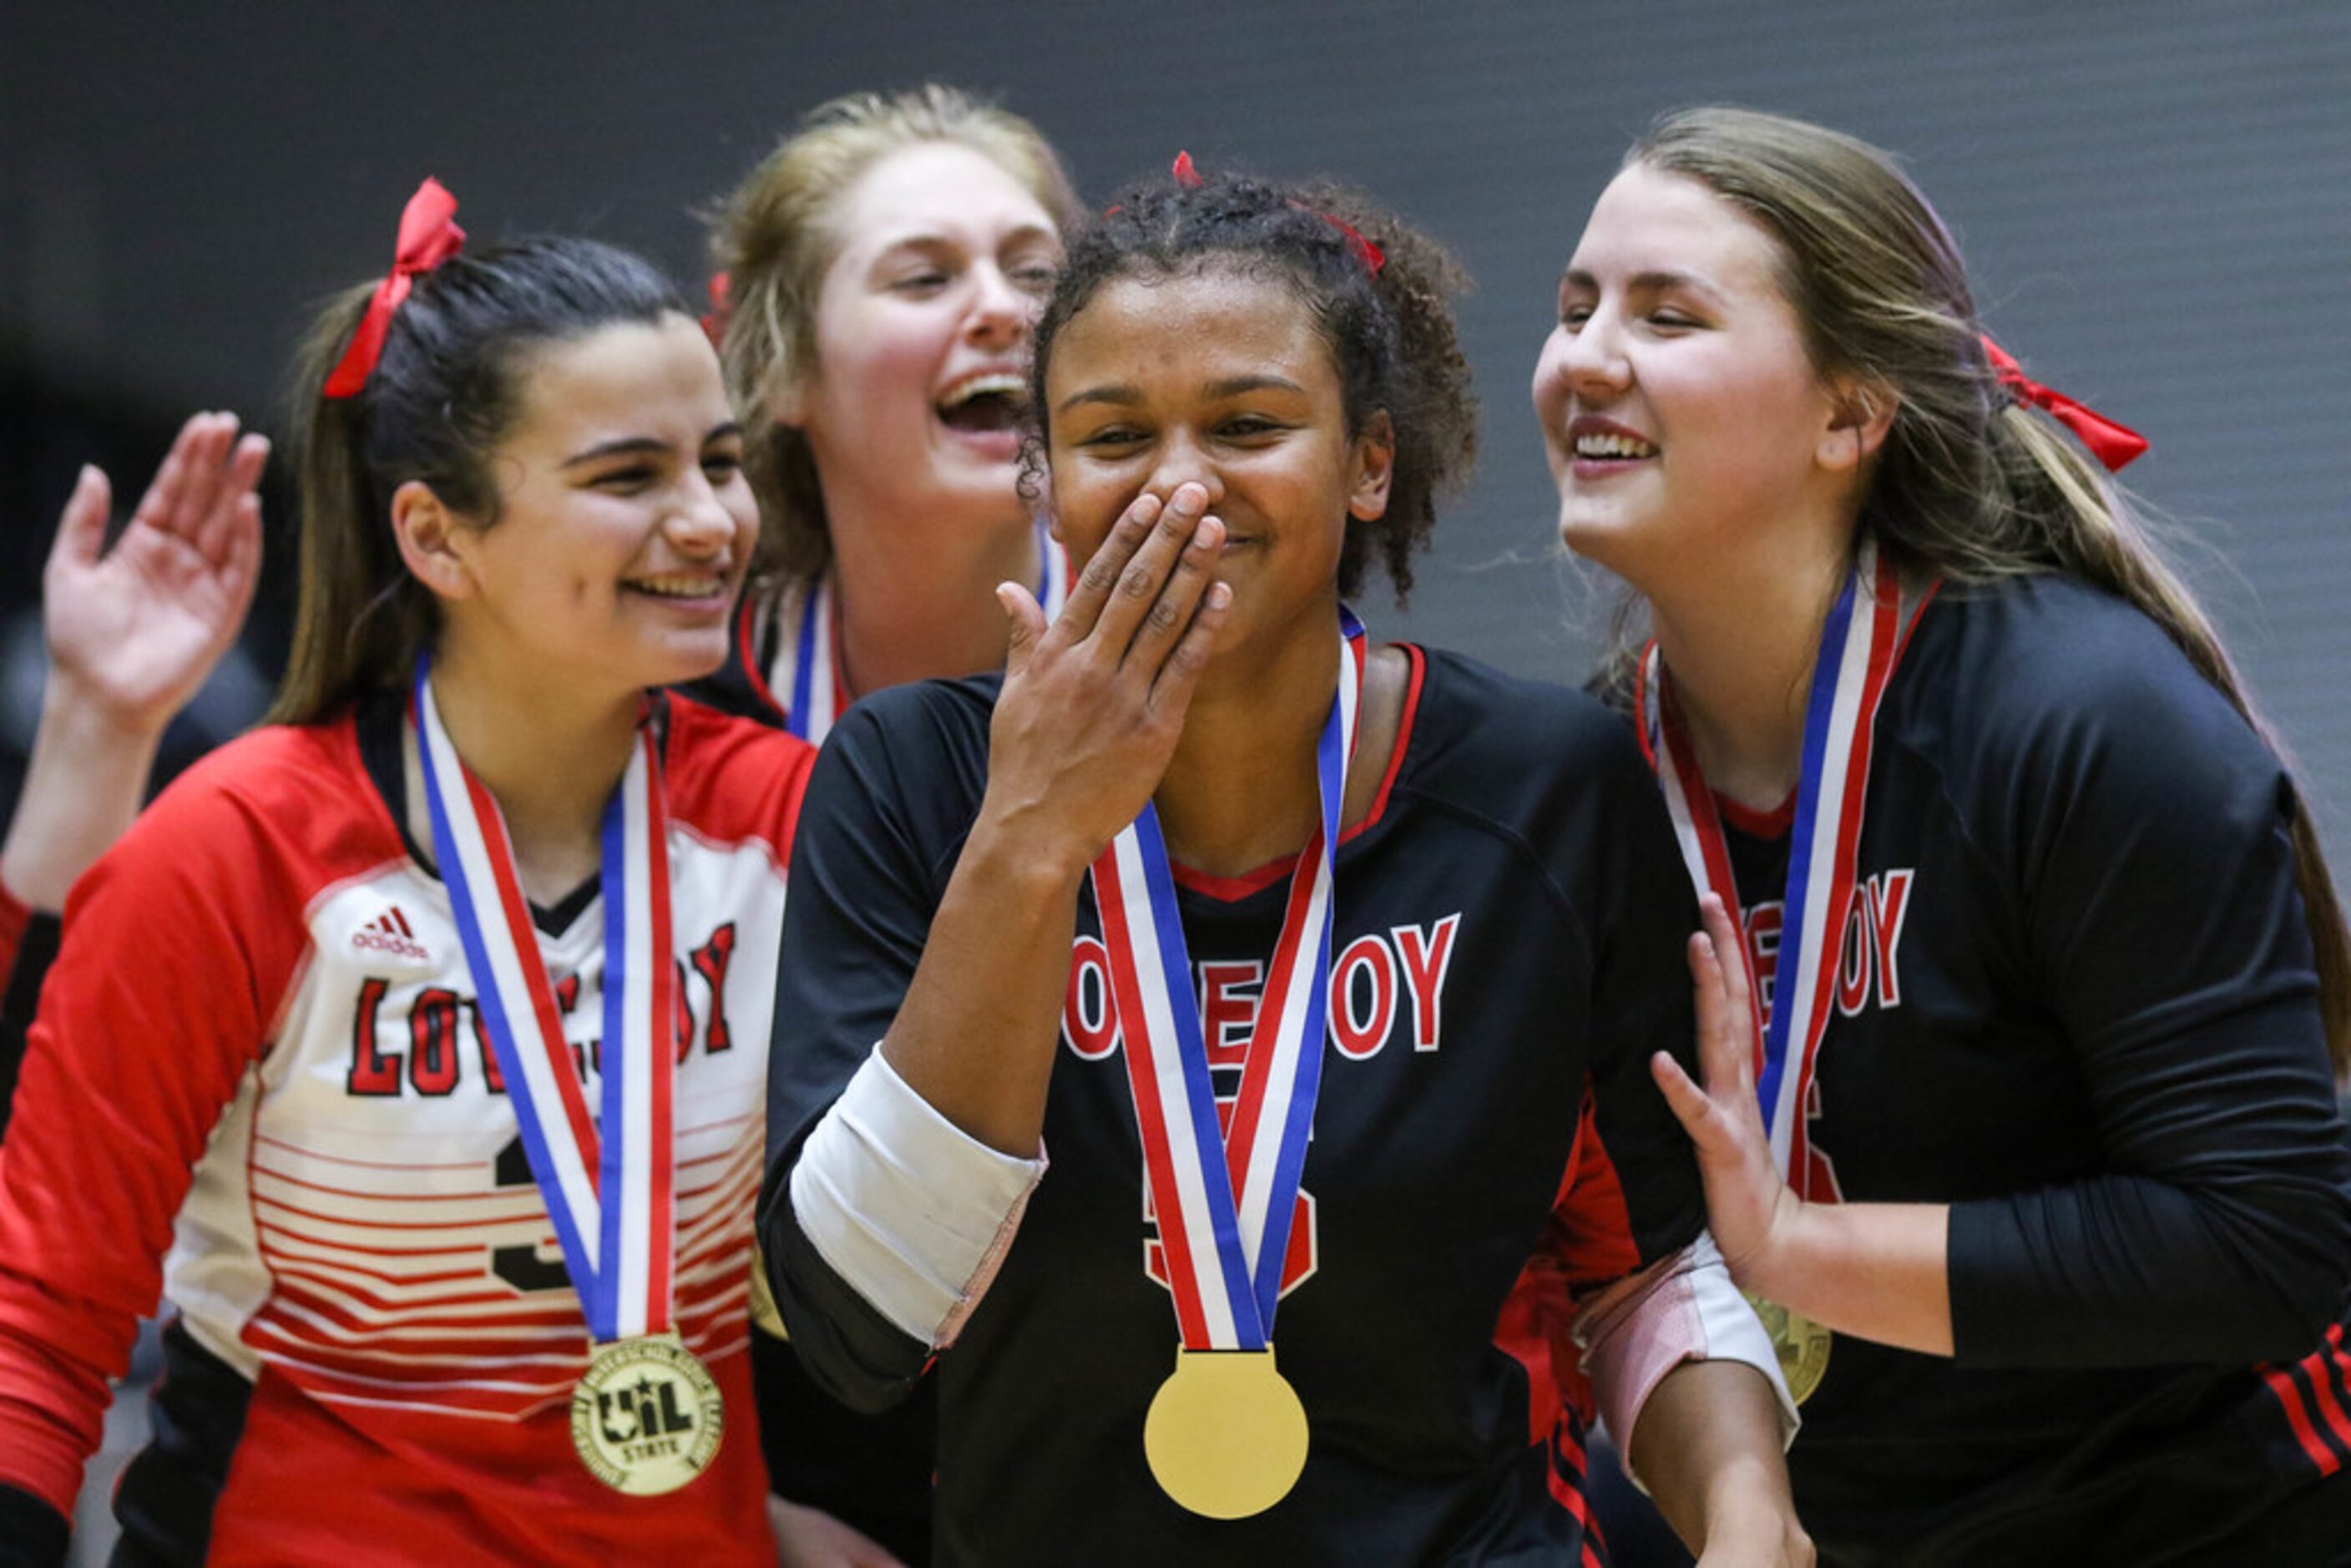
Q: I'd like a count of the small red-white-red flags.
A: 0